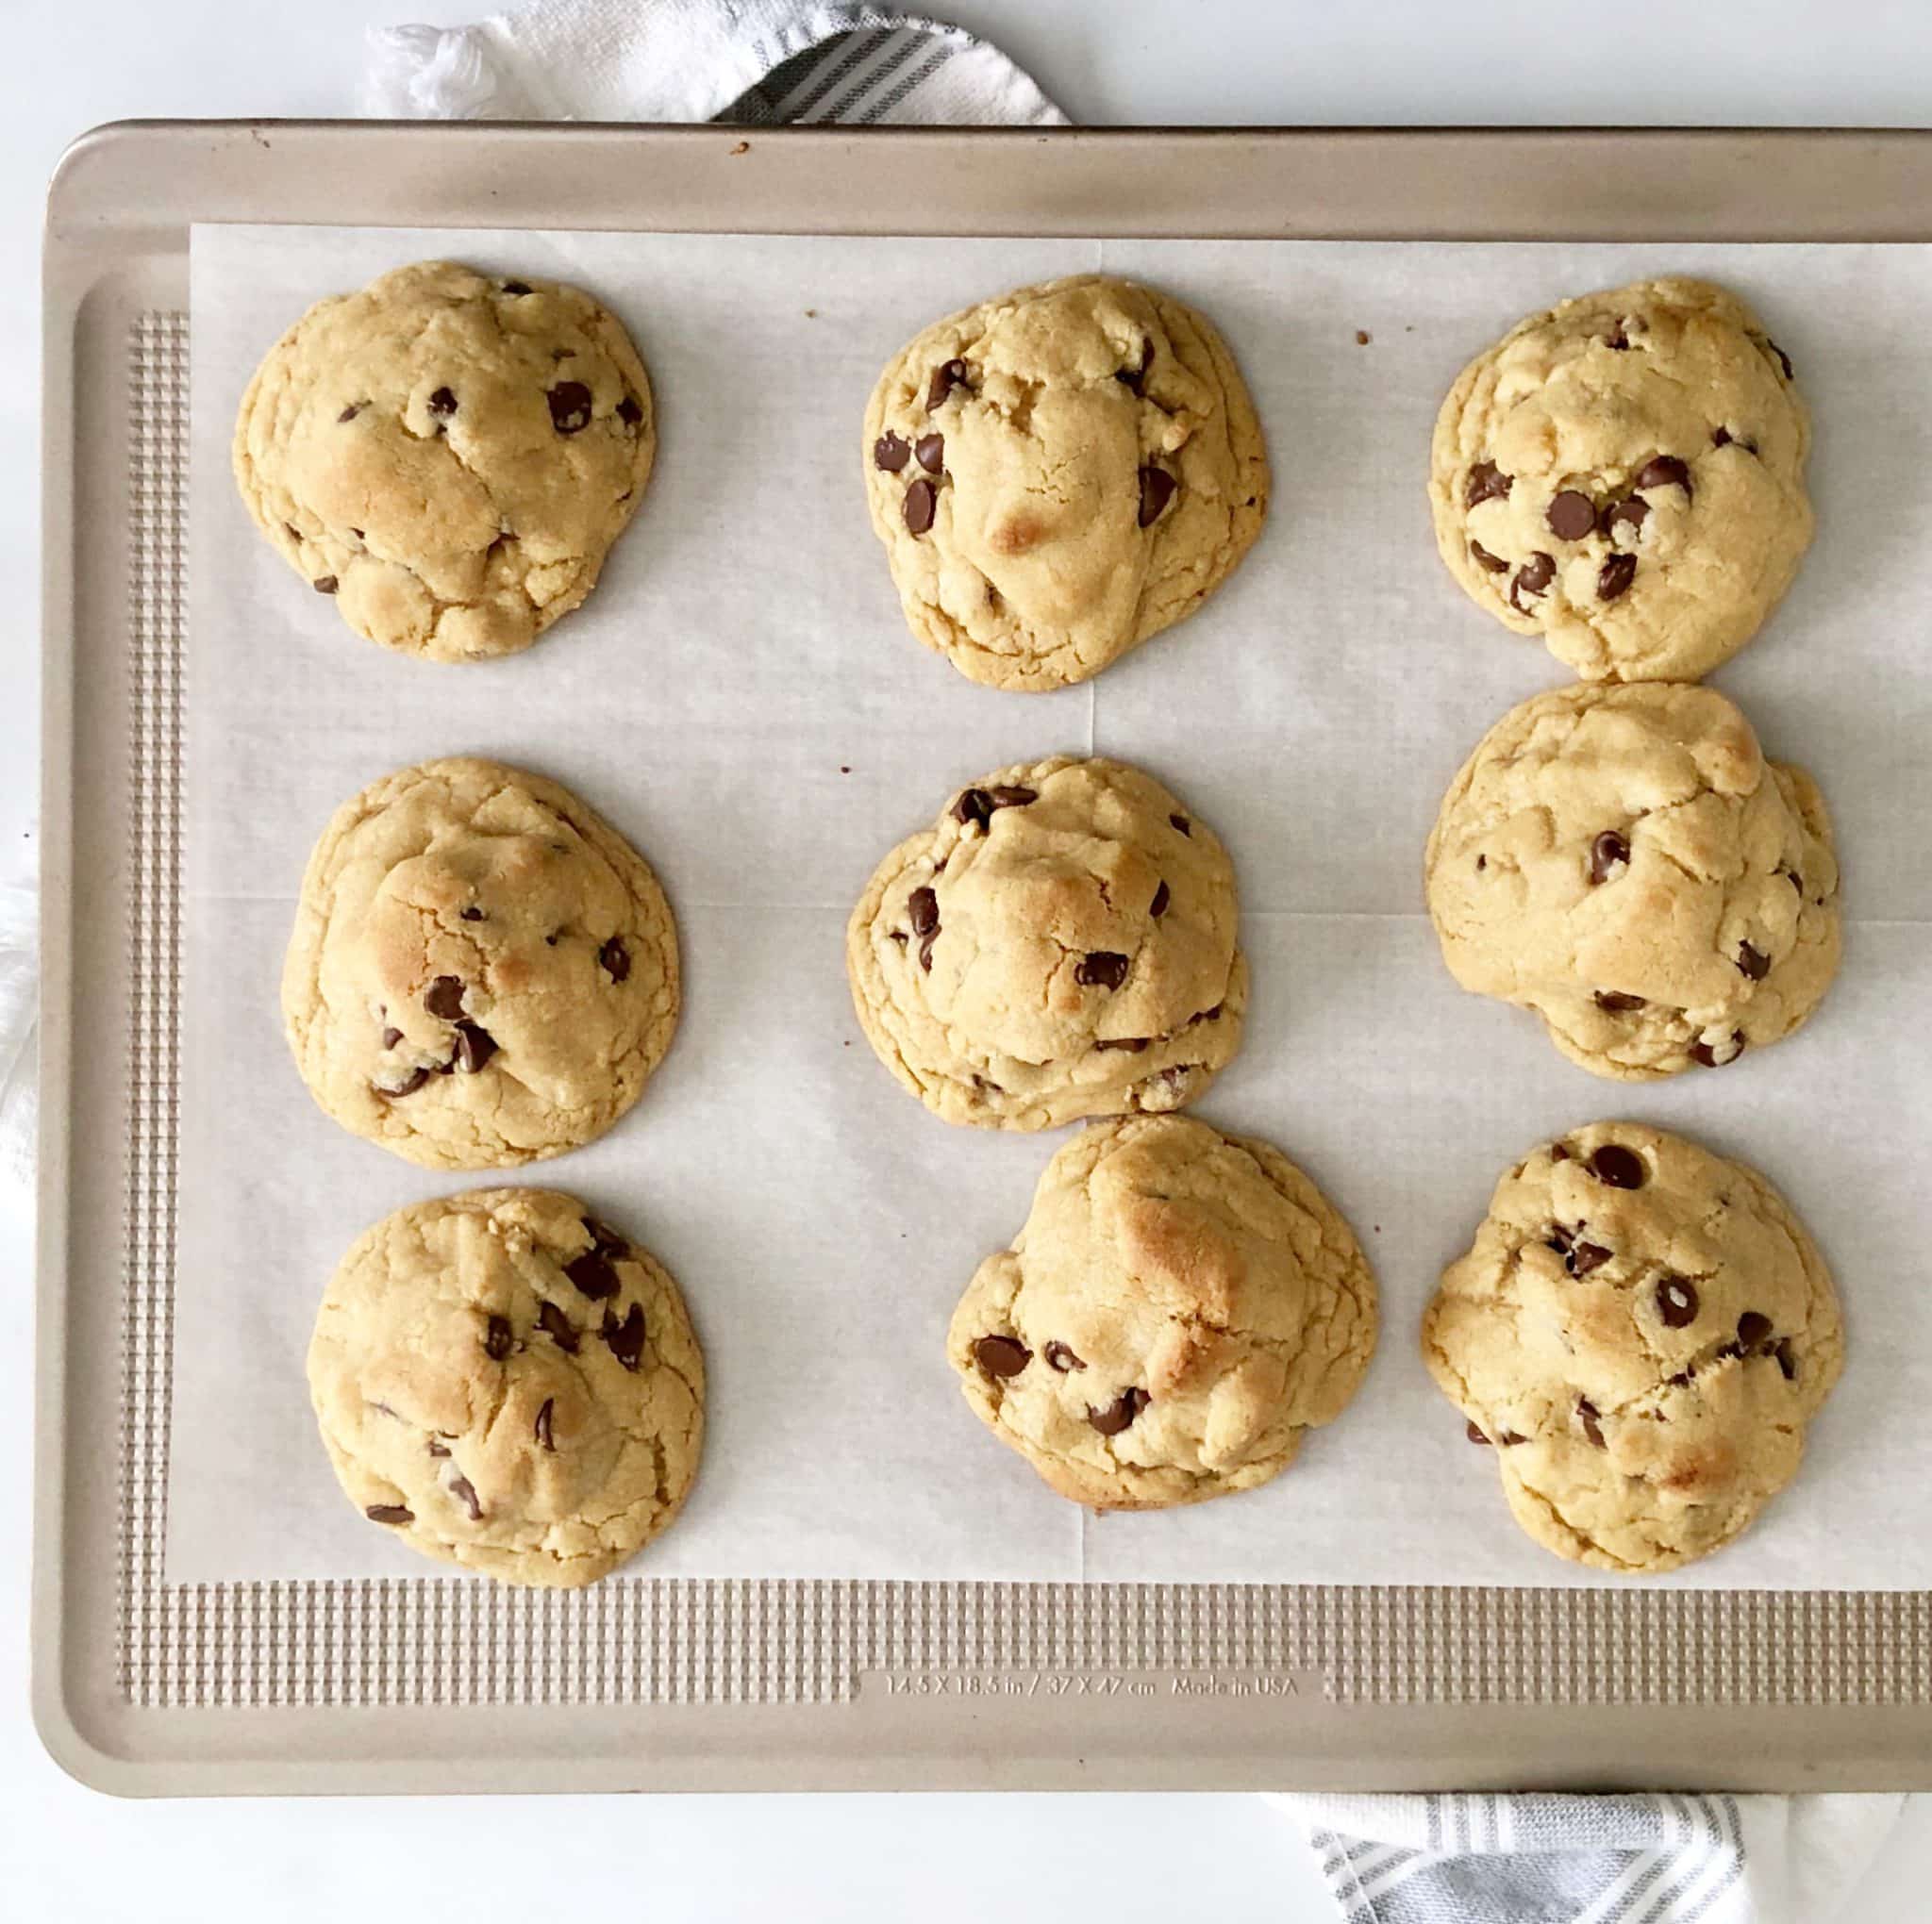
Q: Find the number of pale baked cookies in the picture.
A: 9